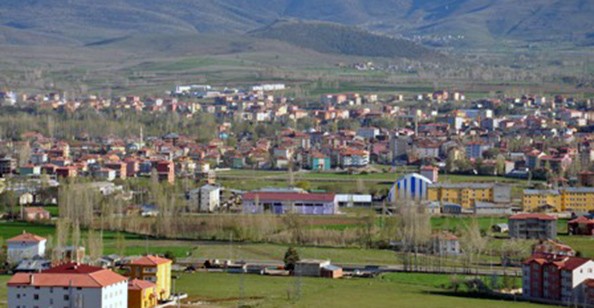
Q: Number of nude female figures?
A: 0